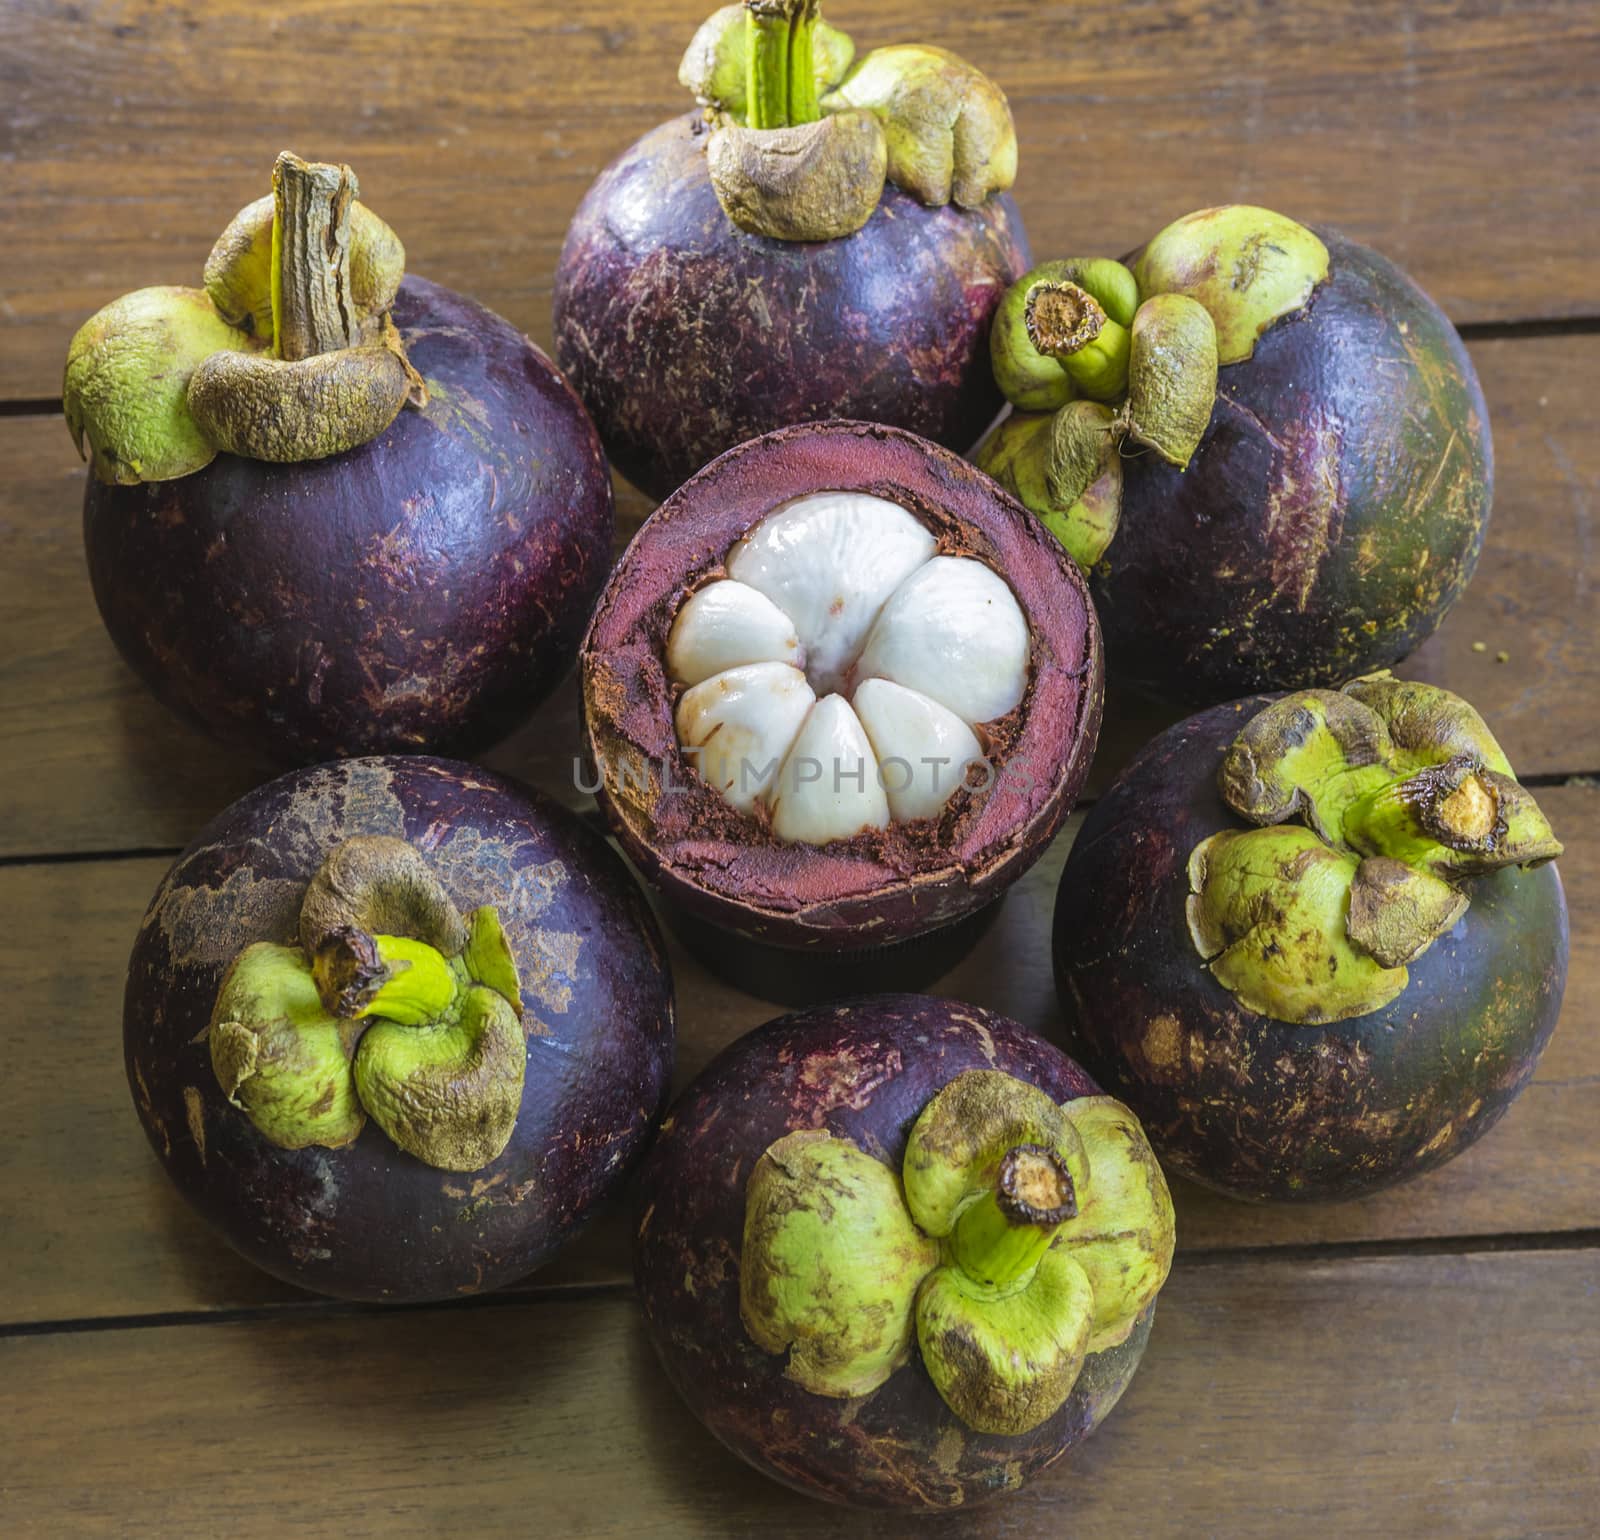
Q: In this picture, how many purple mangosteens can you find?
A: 7